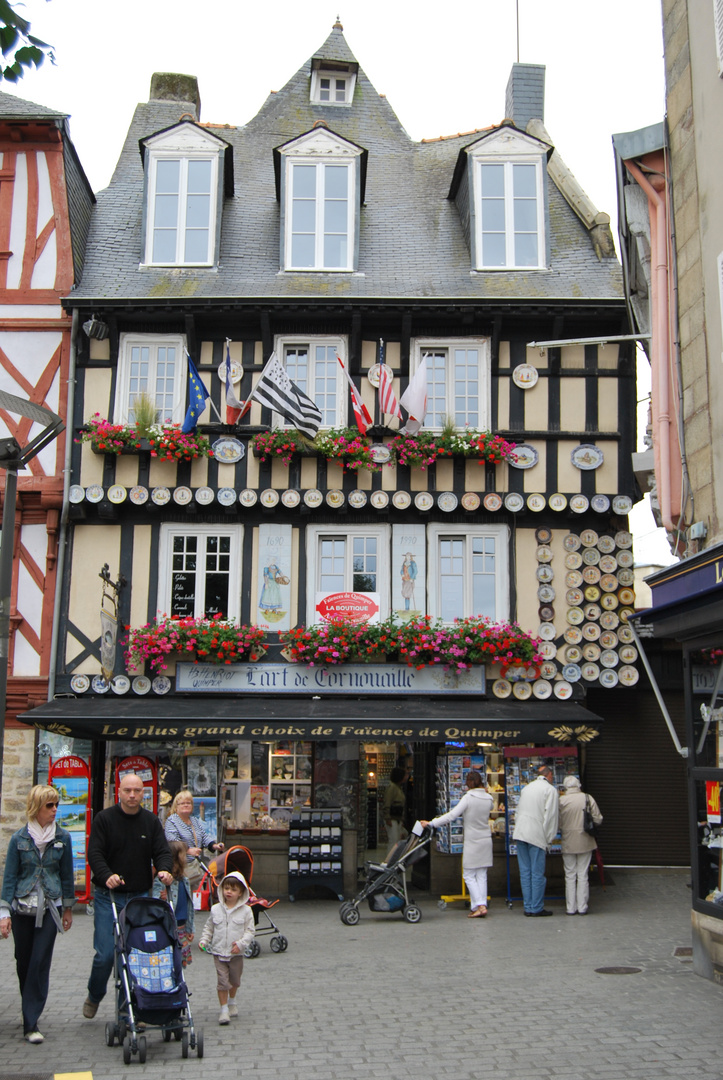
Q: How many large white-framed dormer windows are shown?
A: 3